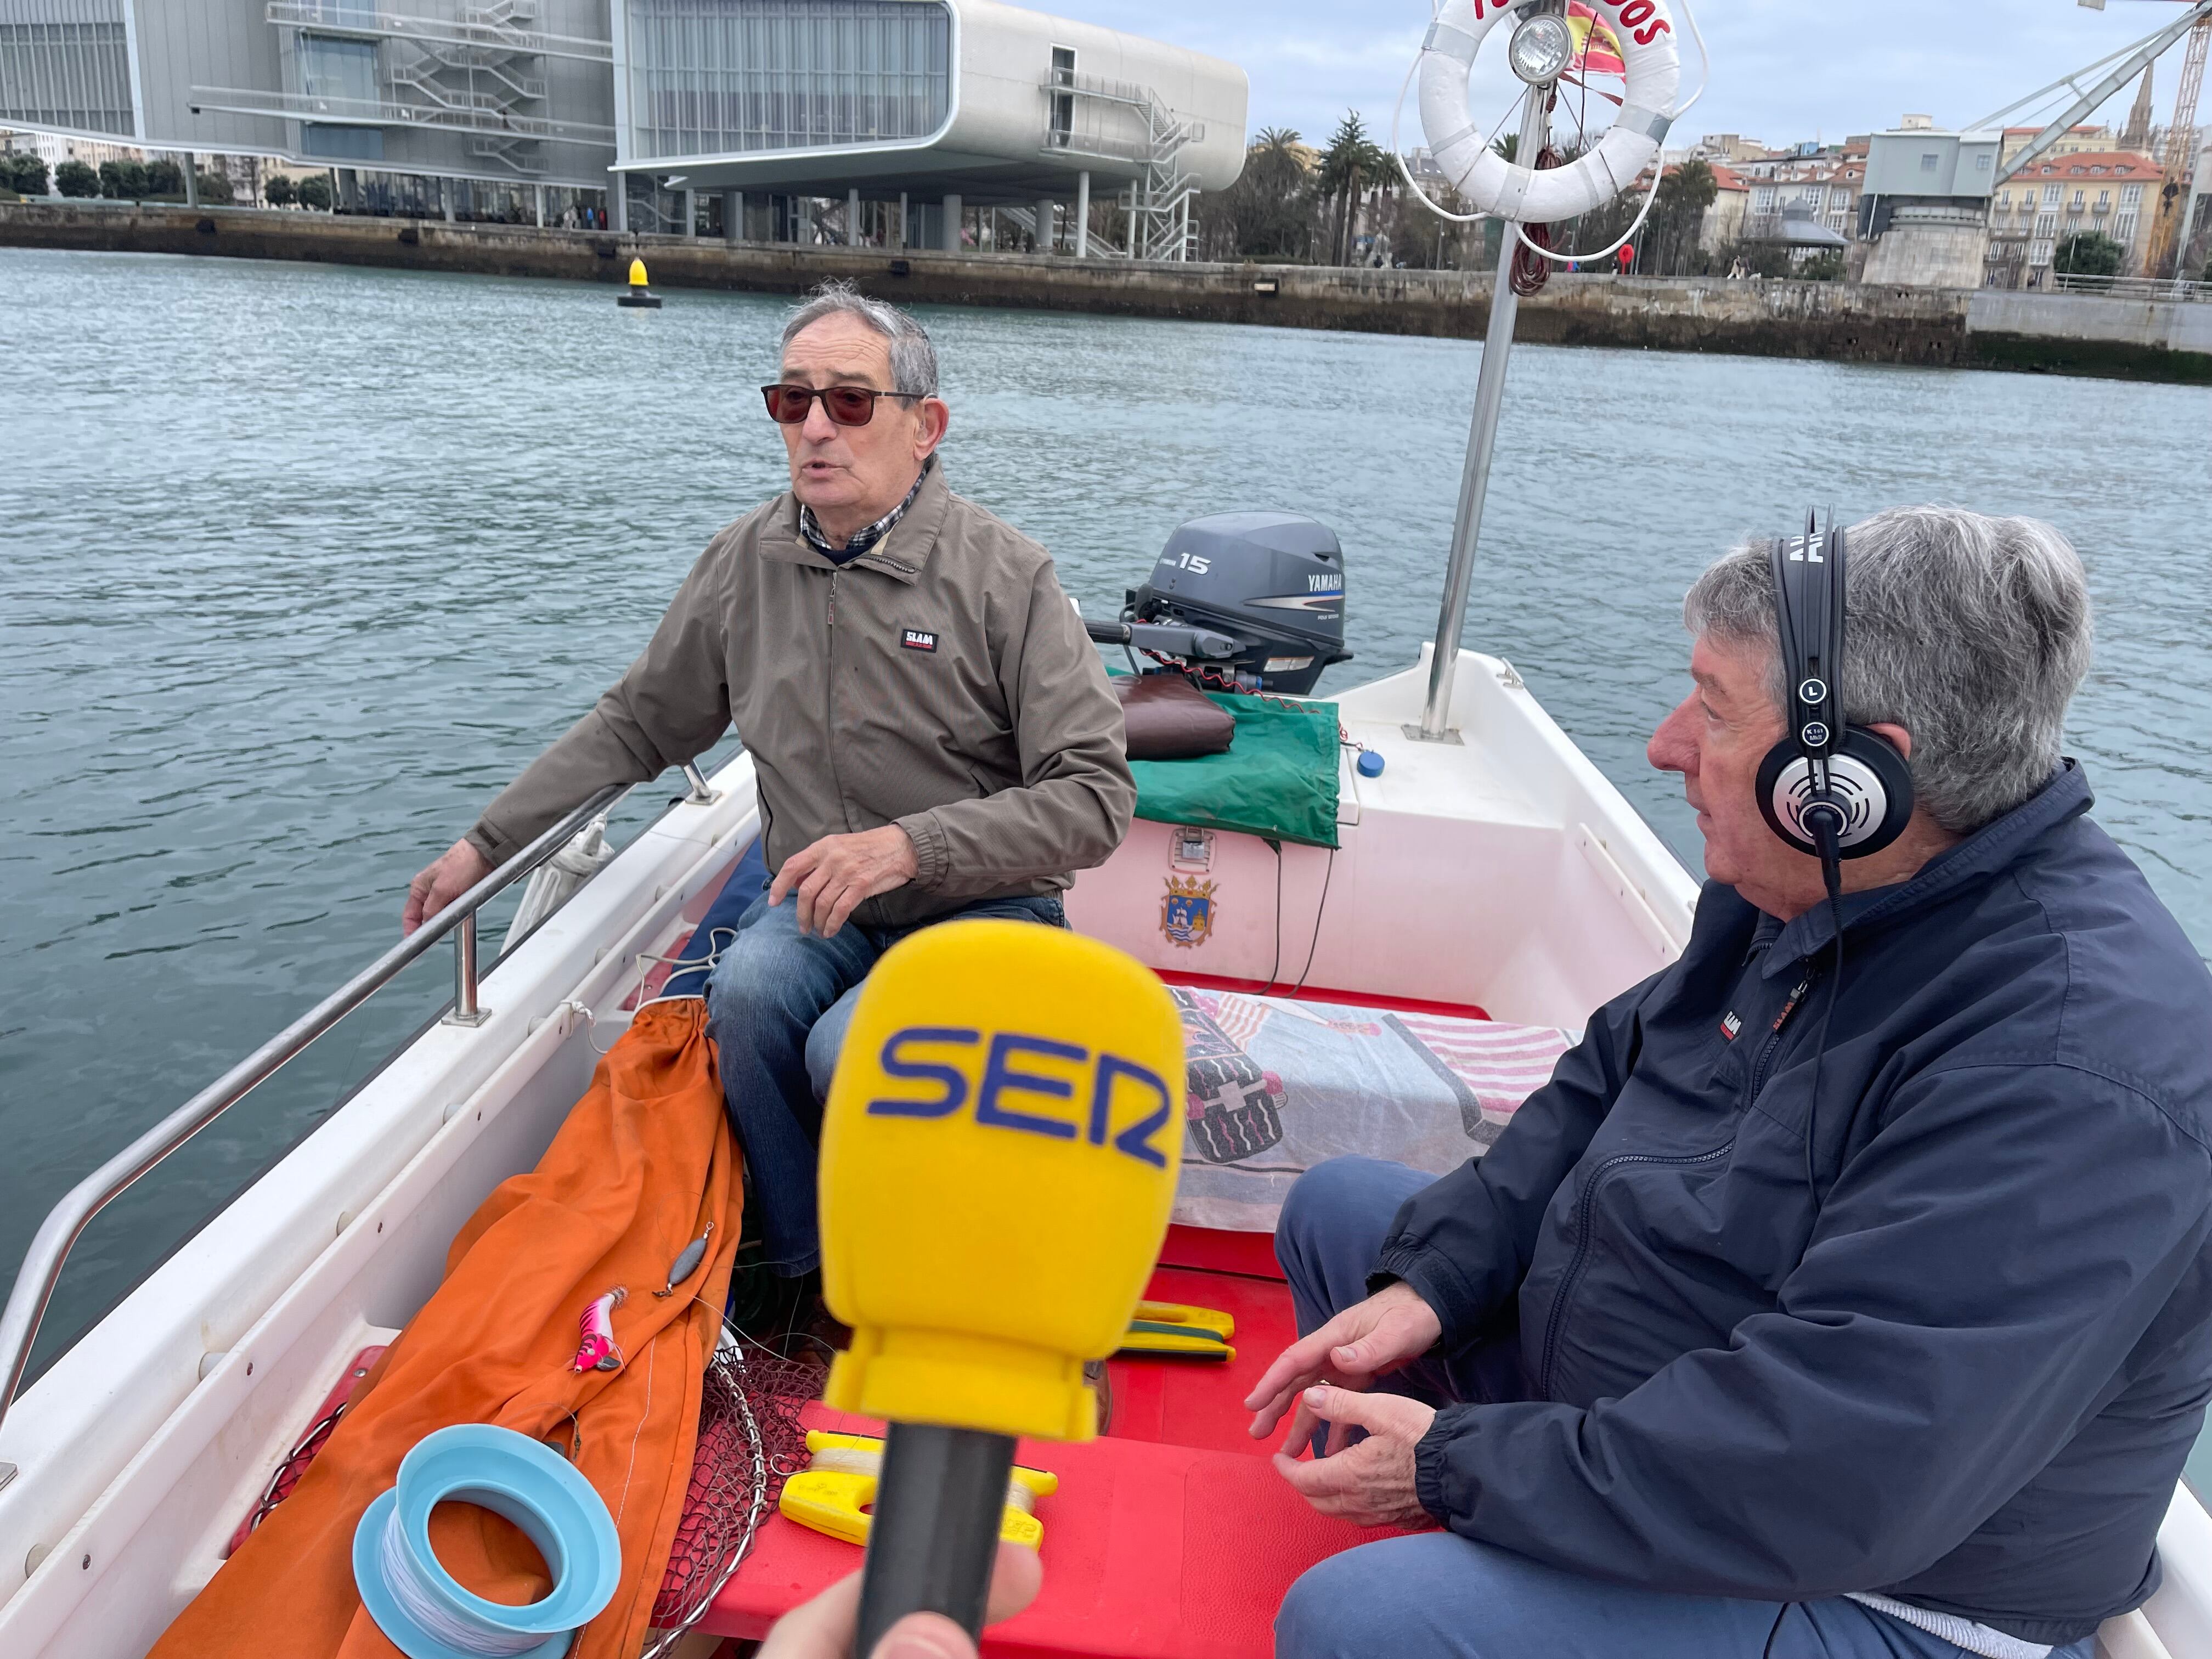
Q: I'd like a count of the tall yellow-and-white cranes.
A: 1